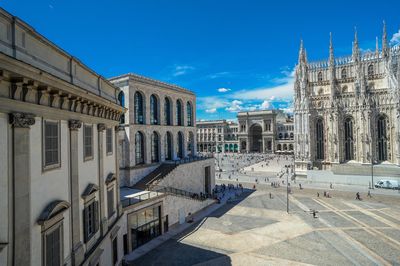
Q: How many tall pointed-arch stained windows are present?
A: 3